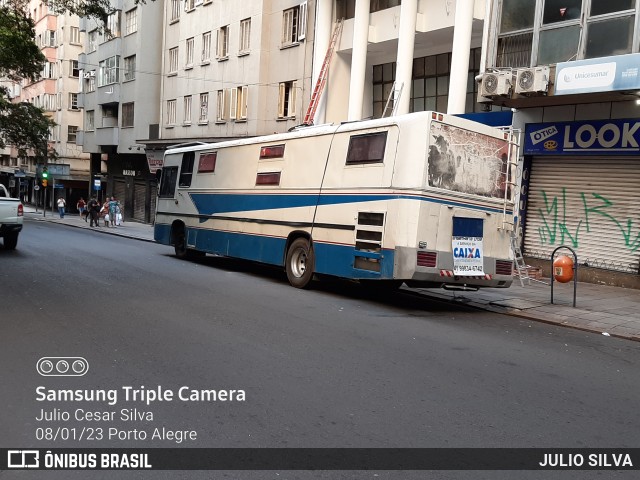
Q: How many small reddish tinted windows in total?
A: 3